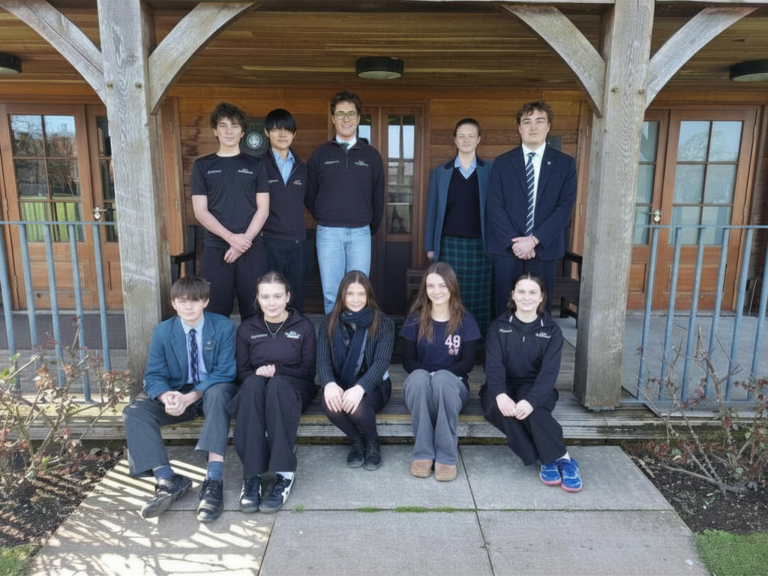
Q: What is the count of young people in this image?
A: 10